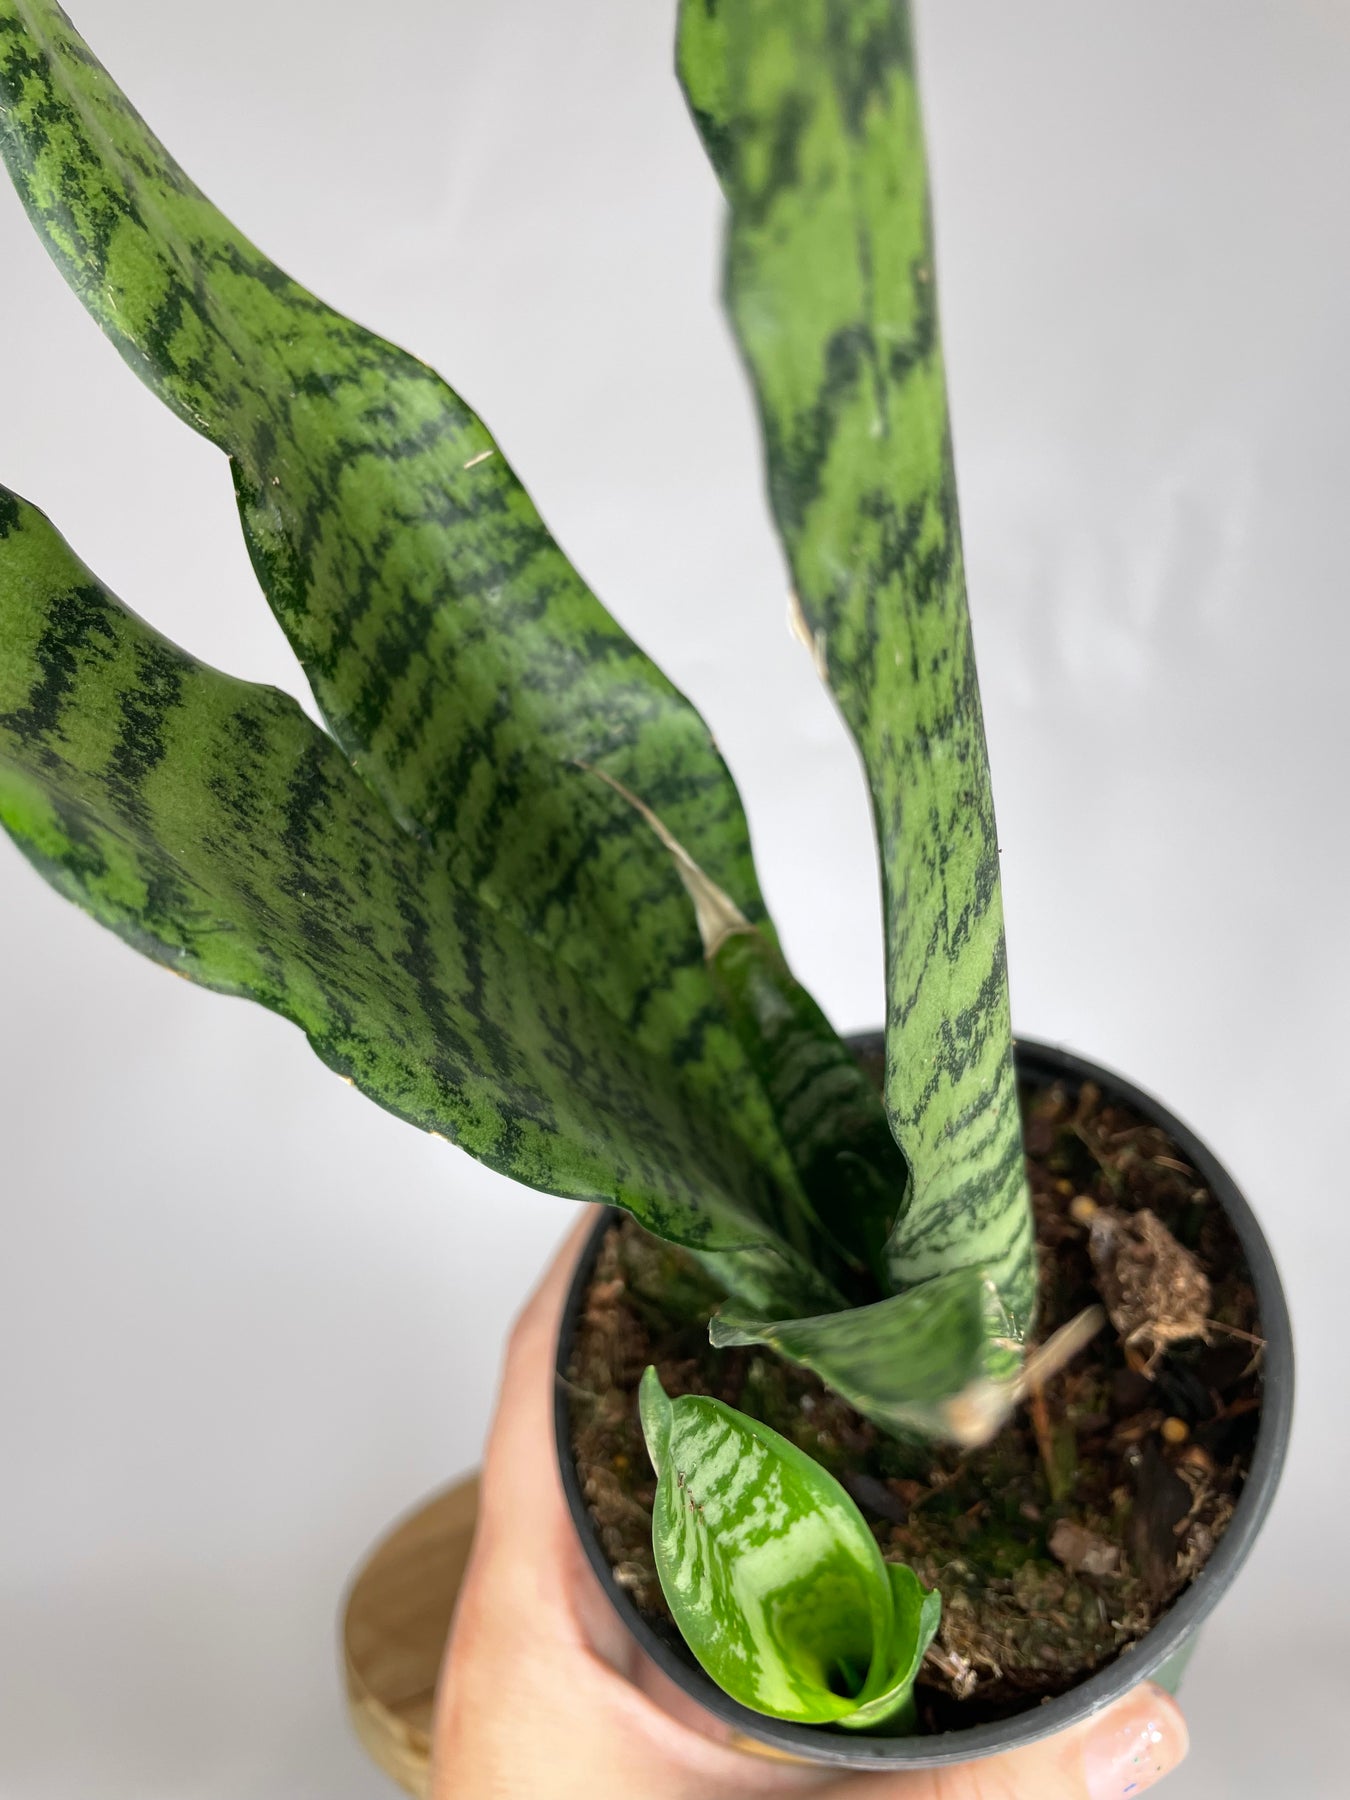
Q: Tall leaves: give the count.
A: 3